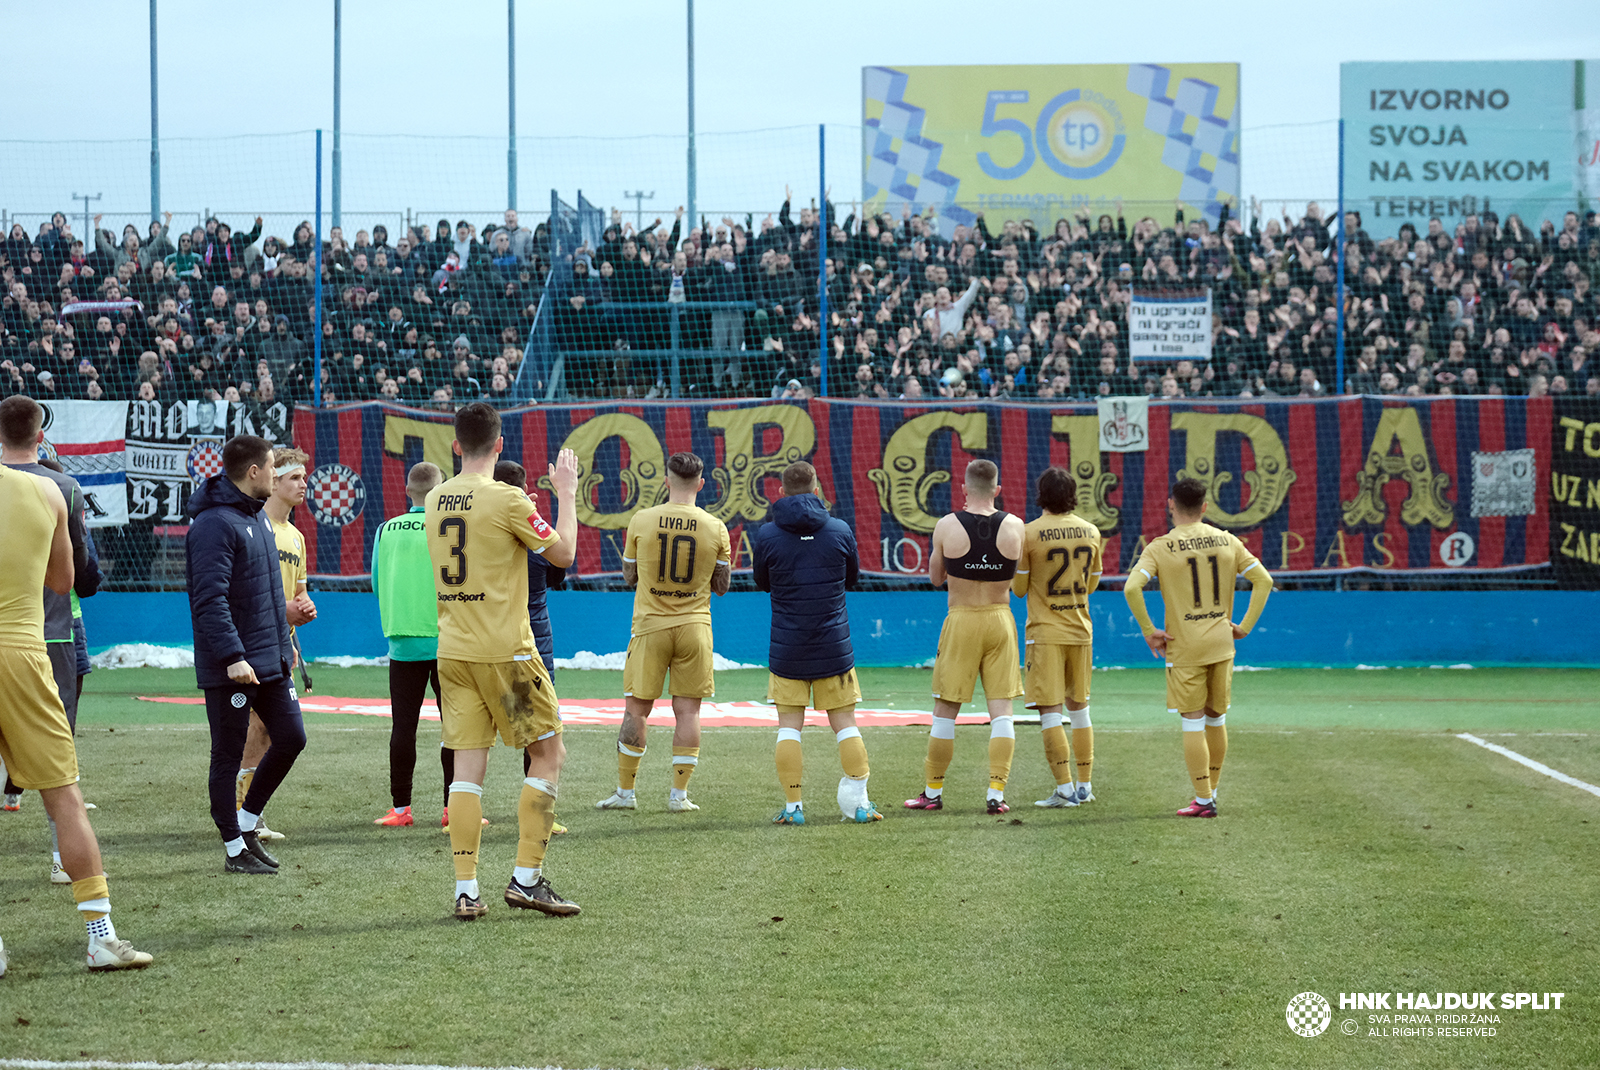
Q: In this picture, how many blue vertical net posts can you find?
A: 3